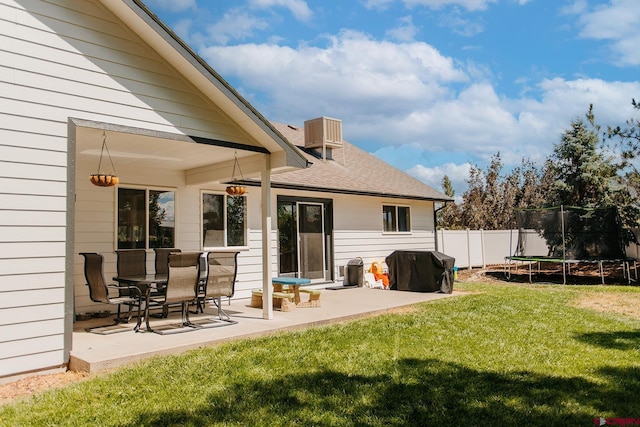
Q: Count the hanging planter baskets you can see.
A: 2